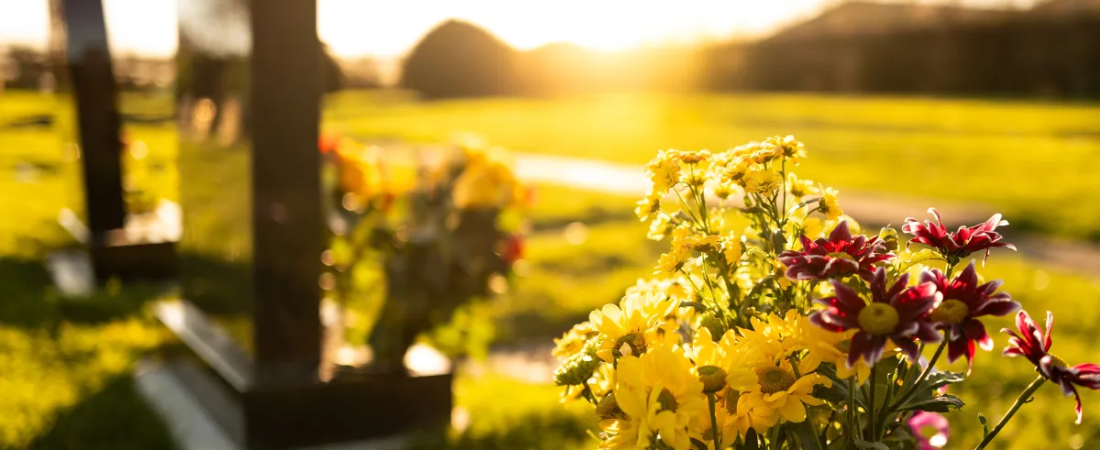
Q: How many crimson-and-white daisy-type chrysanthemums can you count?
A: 5